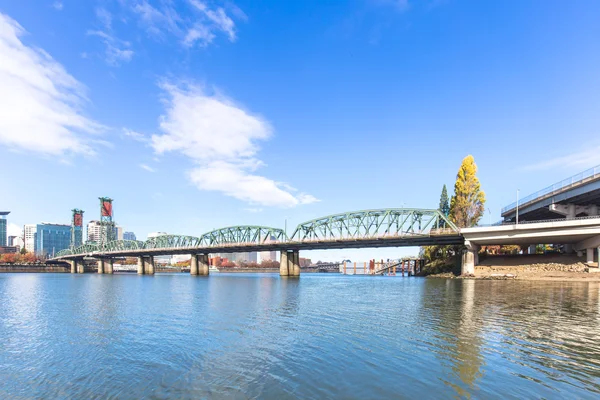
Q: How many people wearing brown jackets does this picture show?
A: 0